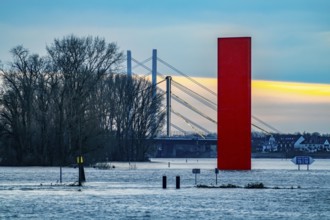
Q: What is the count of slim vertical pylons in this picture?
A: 3